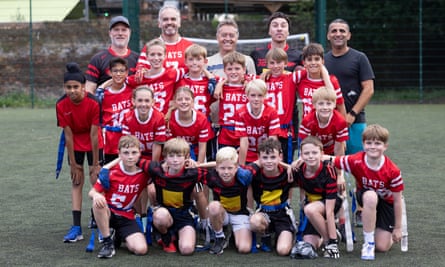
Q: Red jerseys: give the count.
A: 14